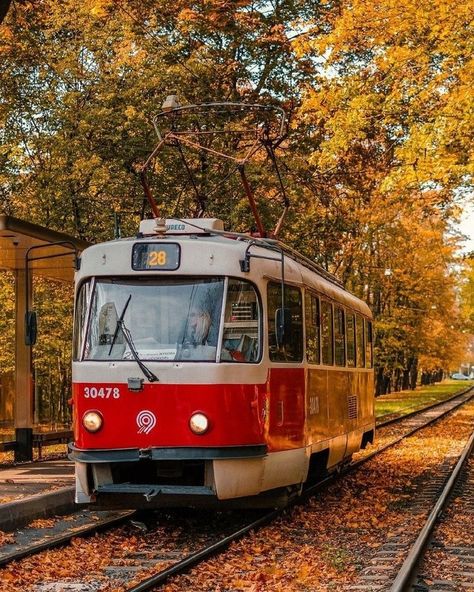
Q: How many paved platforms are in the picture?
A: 1